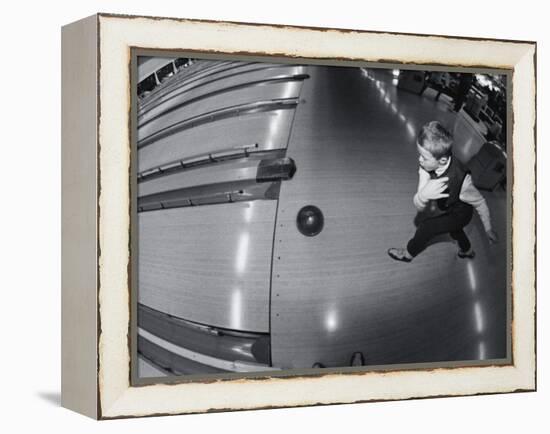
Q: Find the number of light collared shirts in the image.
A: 1